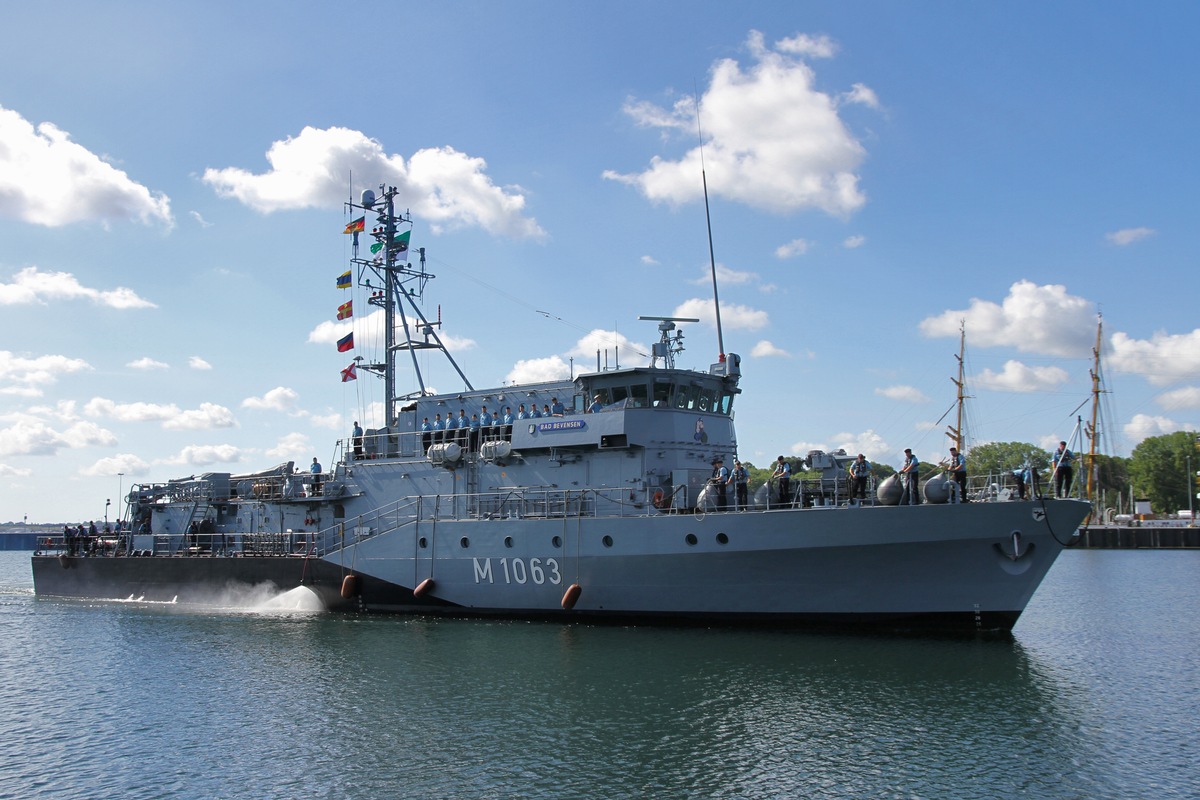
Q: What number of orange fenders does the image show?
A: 3